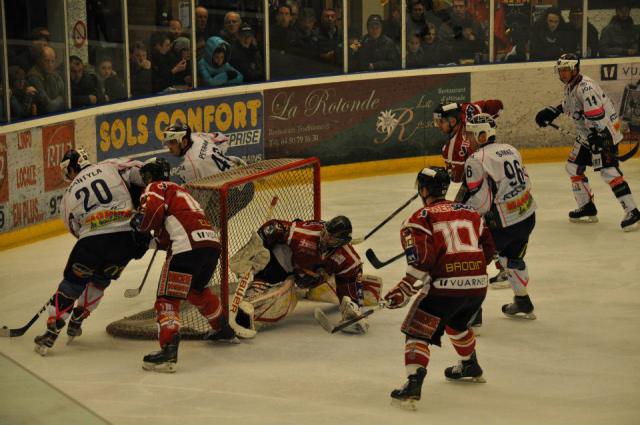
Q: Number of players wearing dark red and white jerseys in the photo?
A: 4